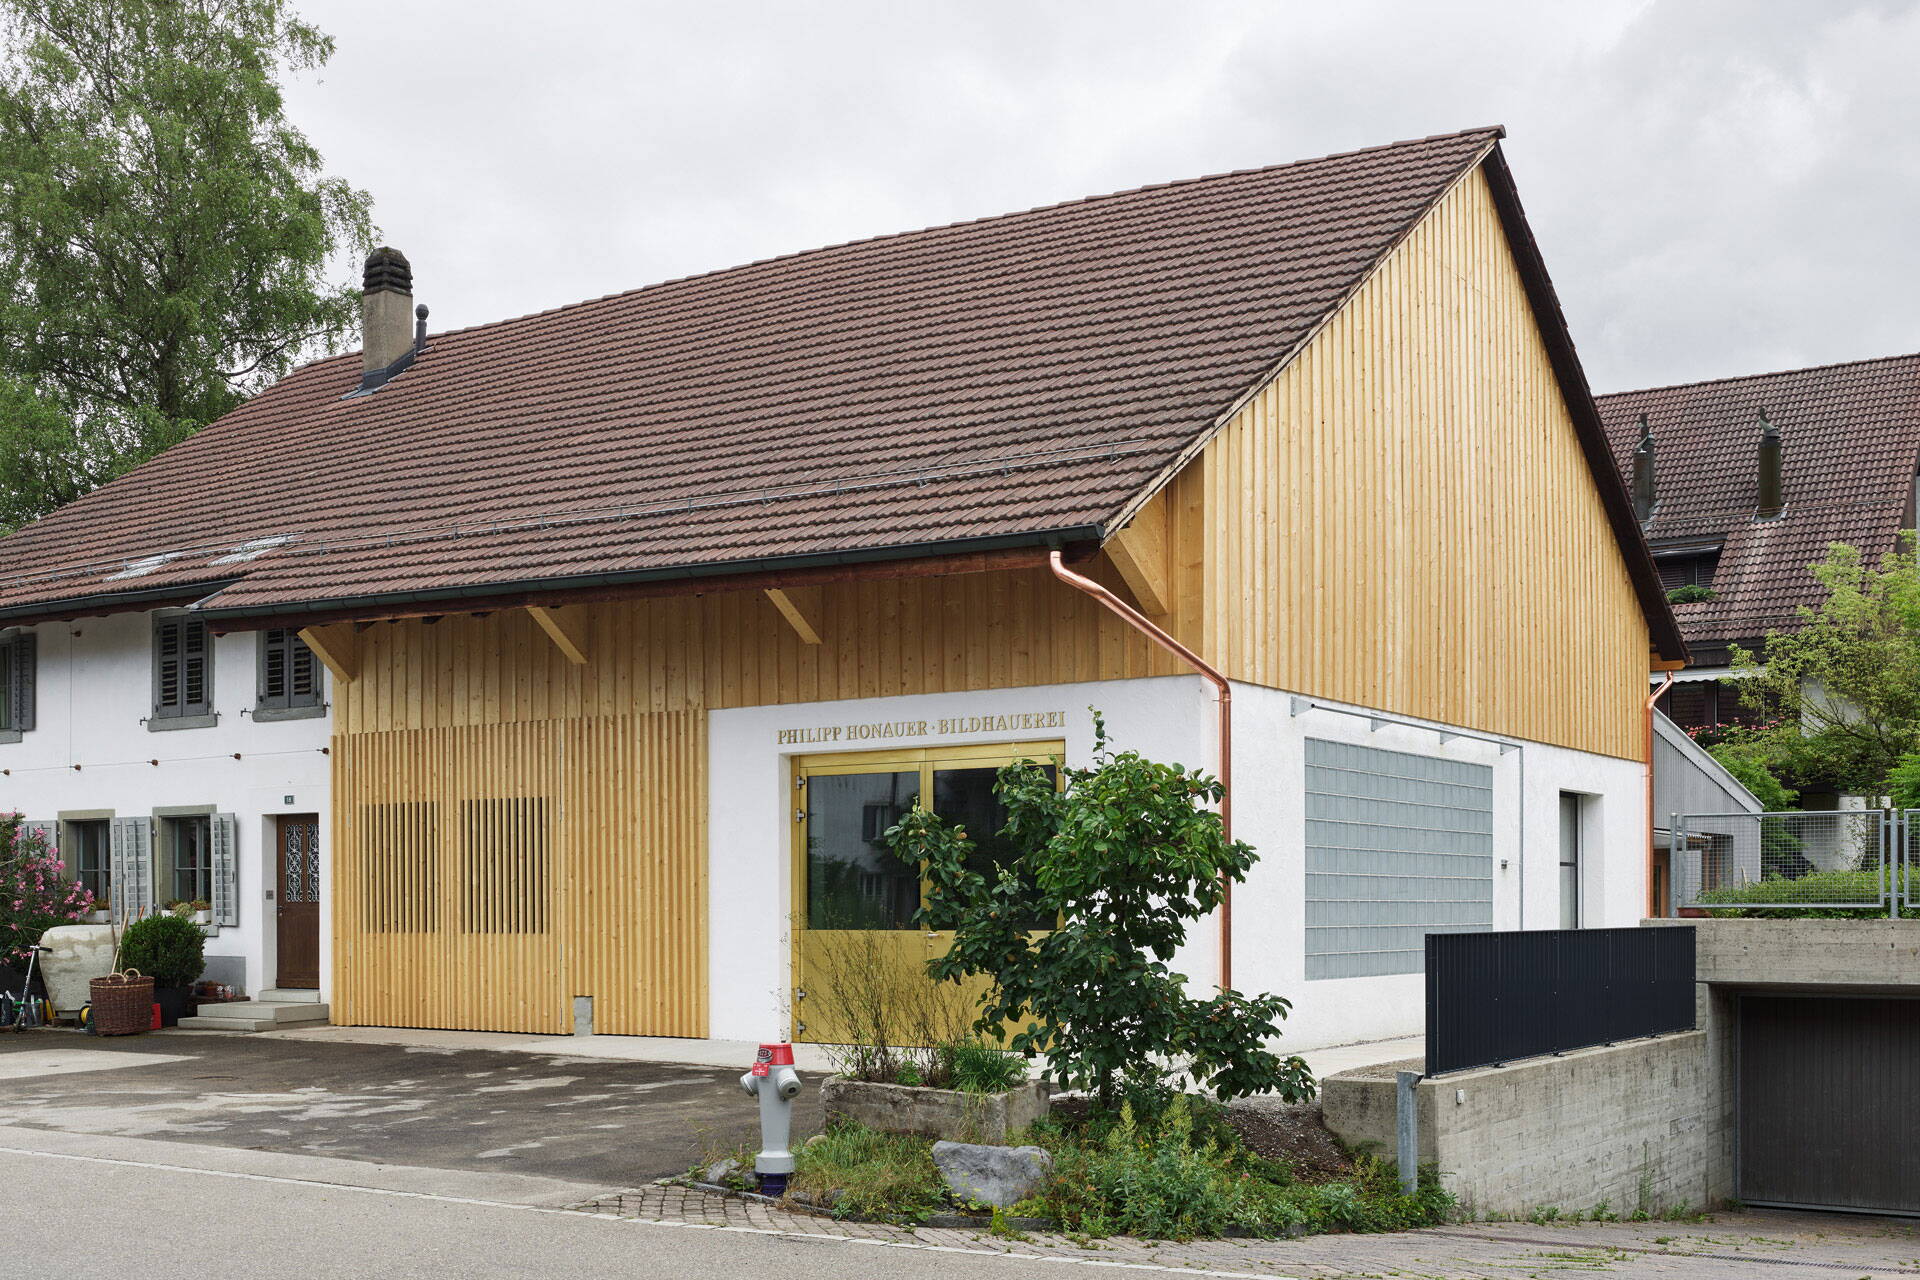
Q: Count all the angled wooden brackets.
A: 4